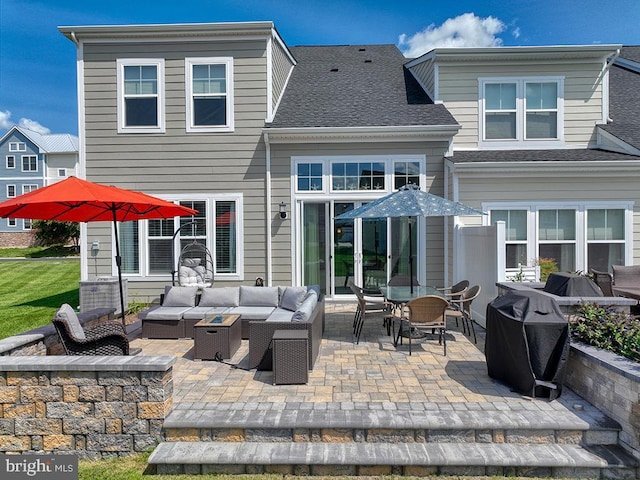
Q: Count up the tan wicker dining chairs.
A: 6